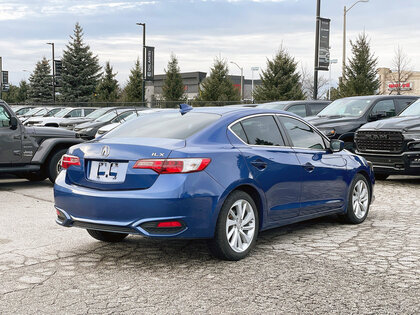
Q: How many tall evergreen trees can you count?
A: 8